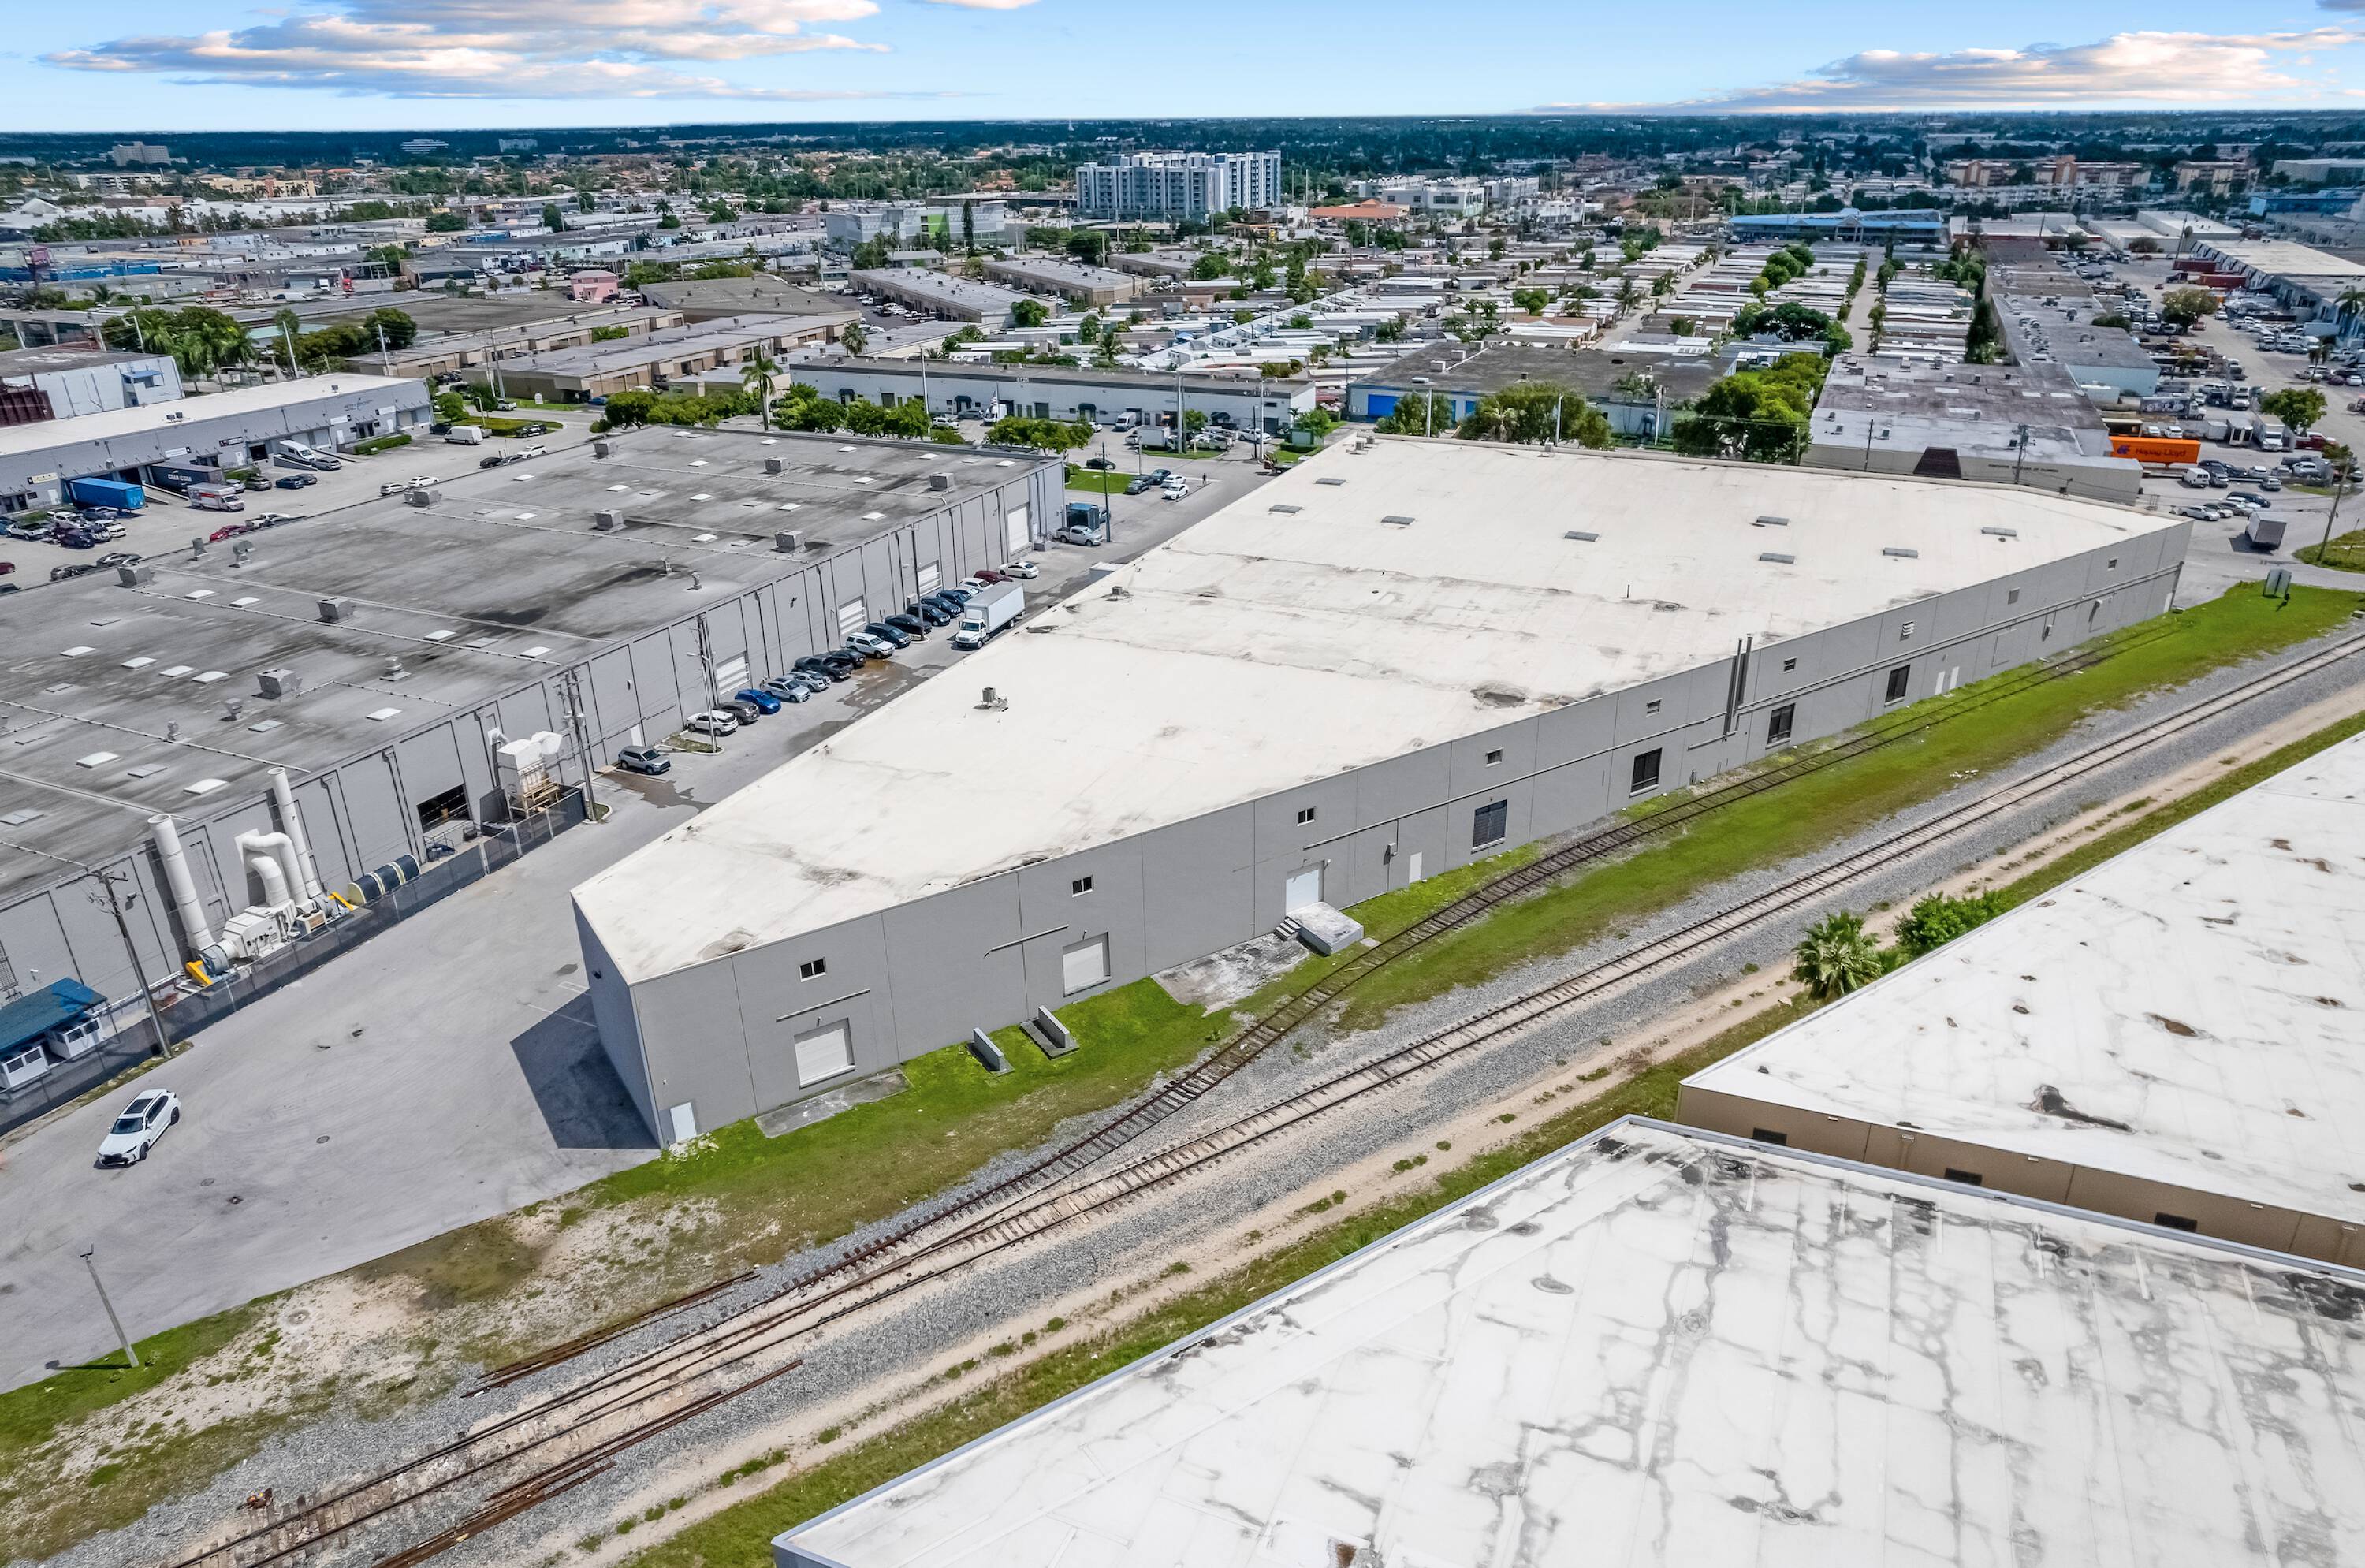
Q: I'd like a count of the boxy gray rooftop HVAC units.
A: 9